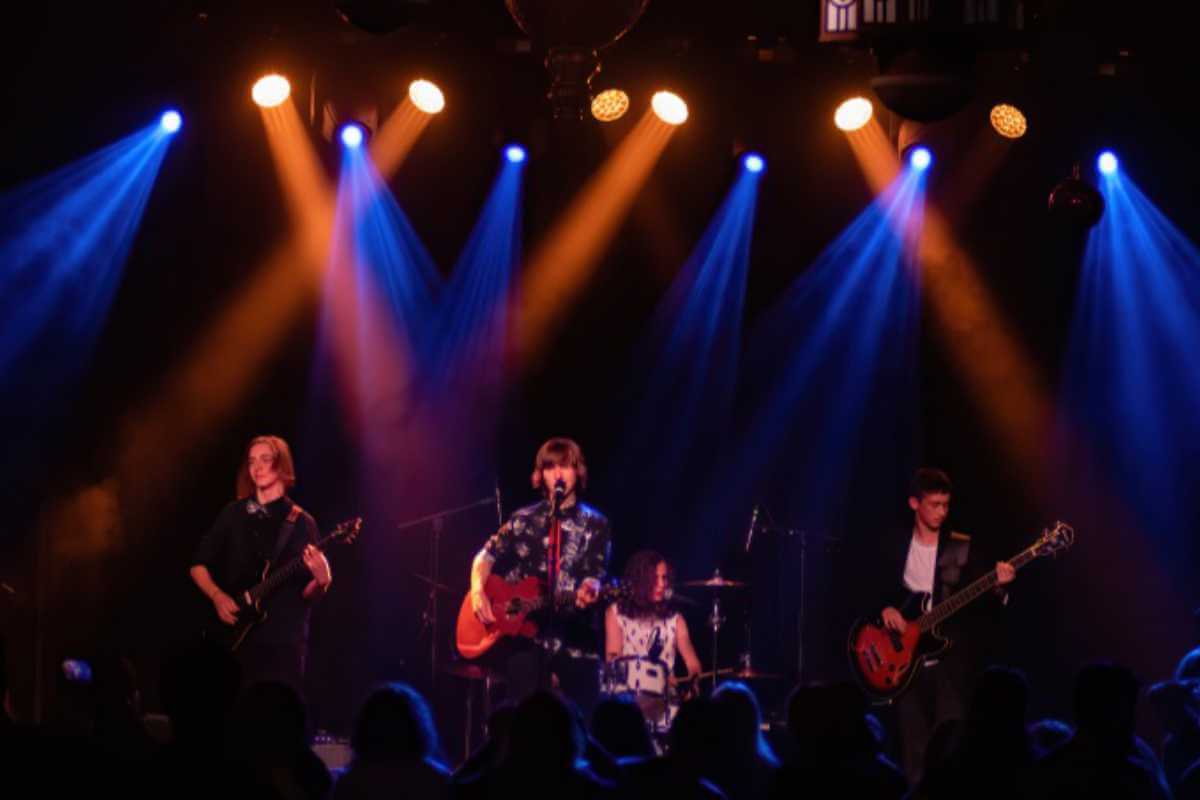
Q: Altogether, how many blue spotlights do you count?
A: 6